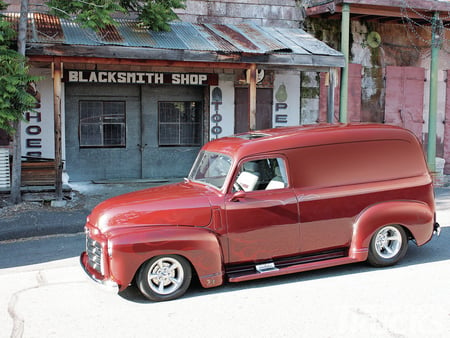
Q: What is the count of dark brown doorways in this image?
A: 1